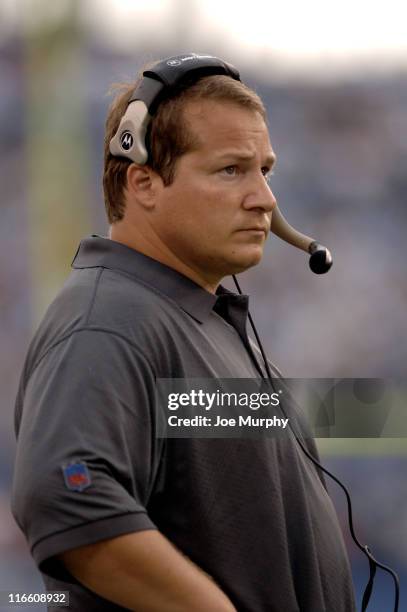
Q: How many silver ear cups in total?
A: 1